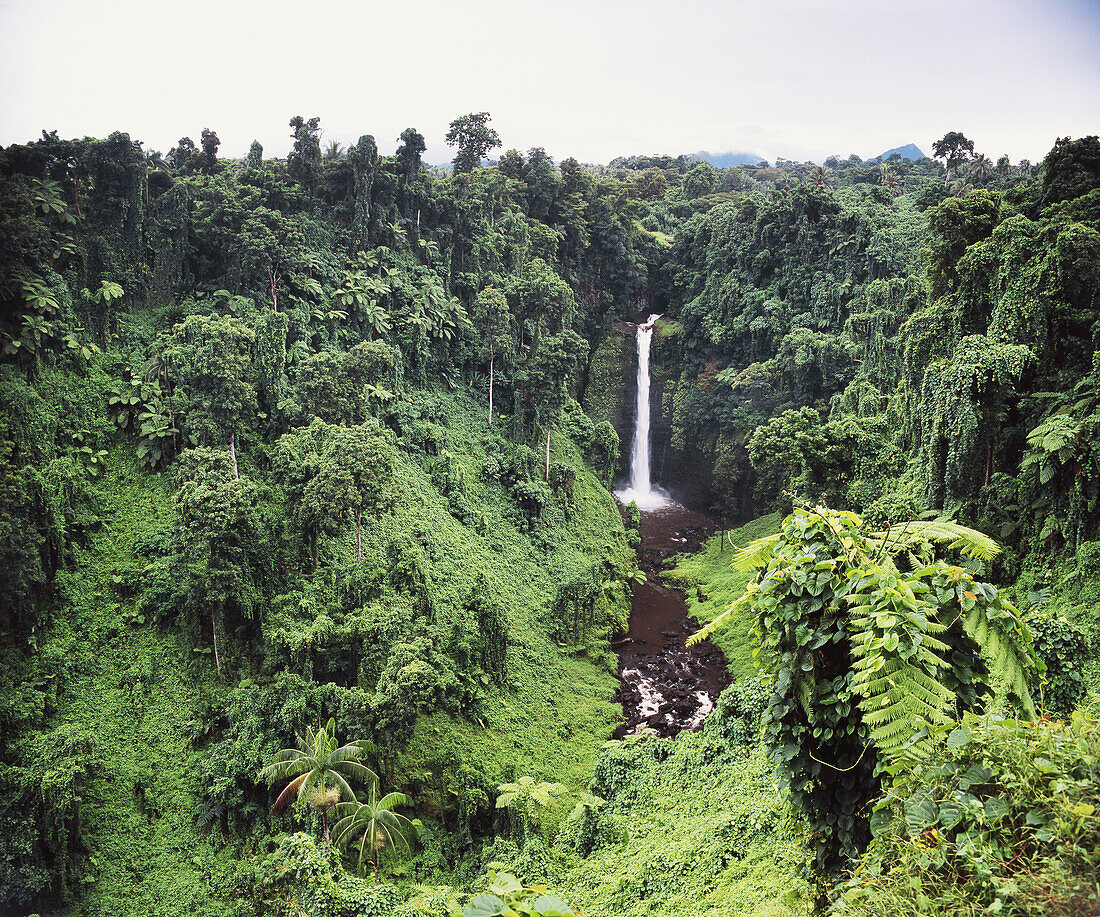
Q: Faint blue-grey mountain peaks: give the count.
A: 2